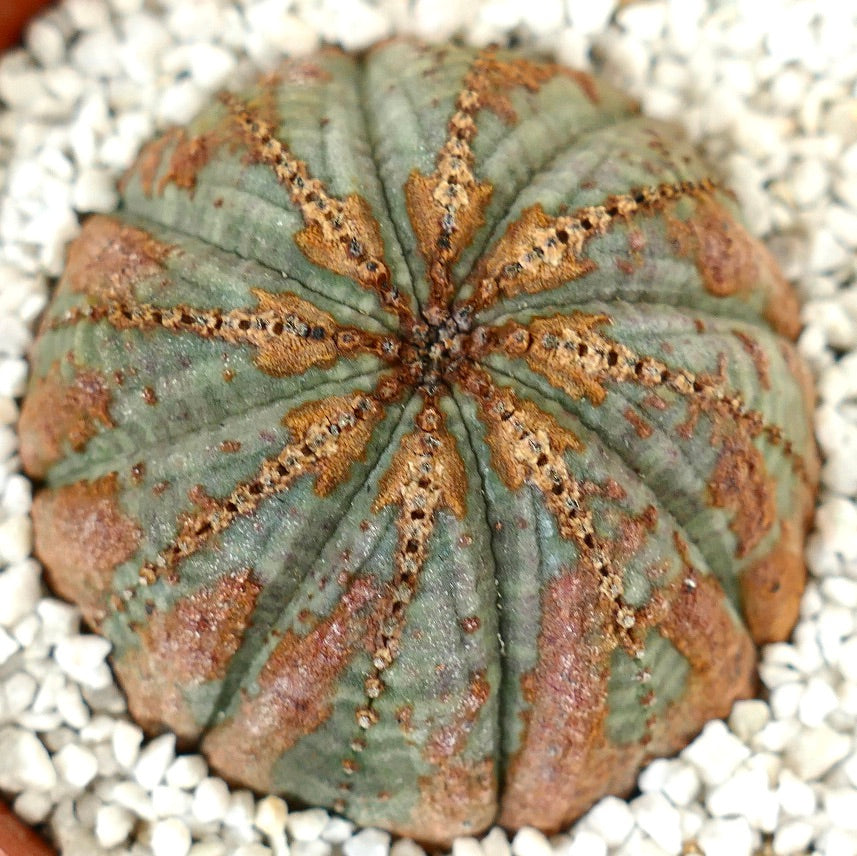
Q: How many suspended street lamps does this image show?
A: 0